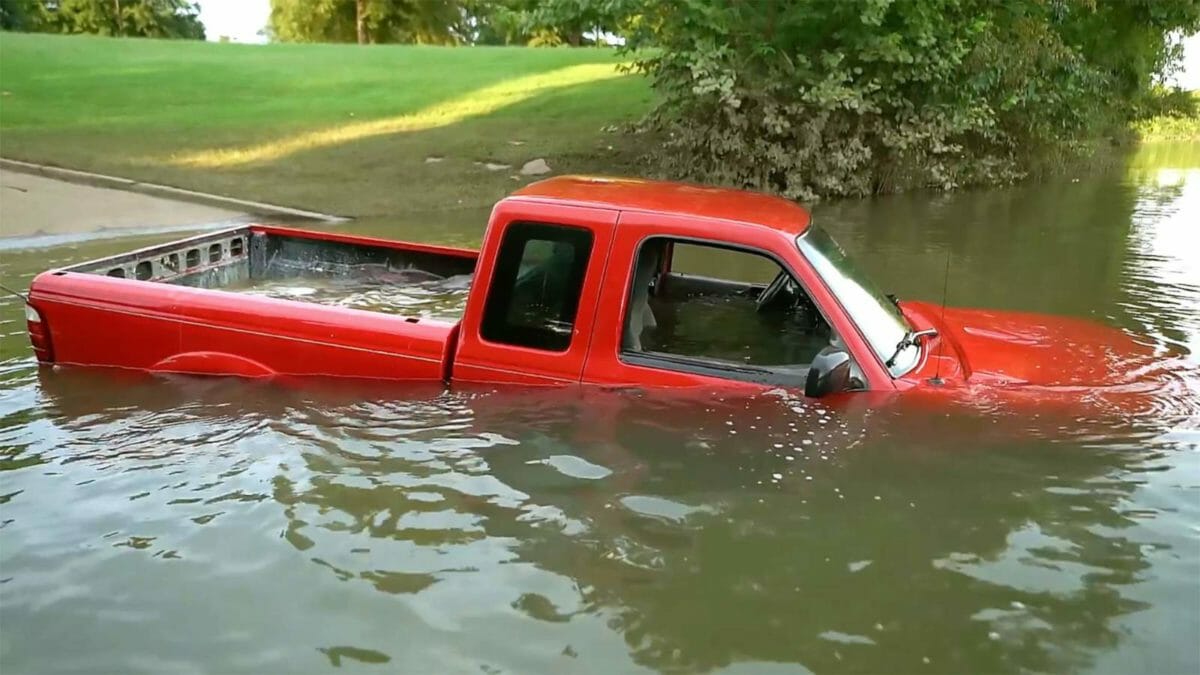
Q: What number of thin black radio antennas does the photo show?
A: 1